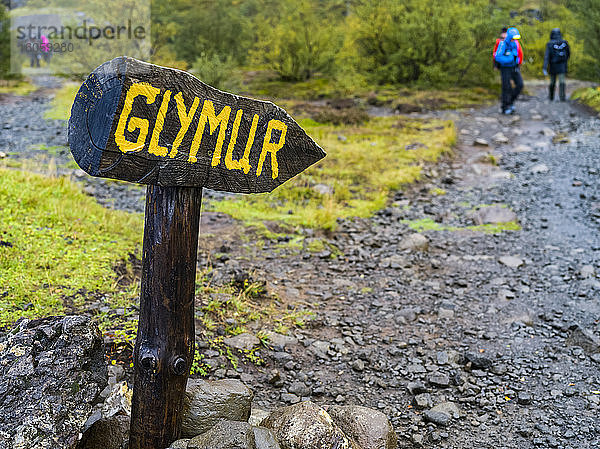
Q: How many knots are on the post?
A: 2